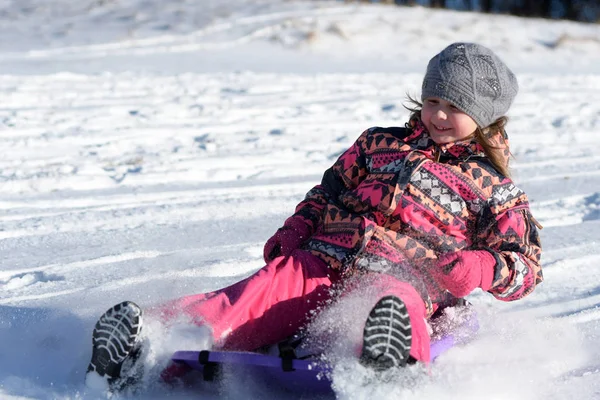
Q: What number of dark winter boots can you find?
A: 2